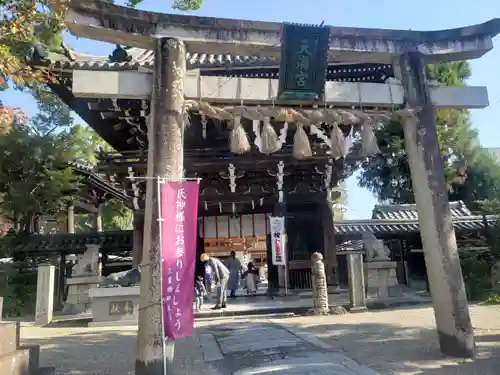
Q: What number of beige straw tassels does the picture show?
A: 5